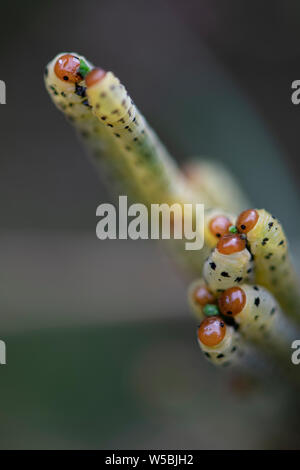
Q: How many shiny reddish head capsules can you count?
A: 8